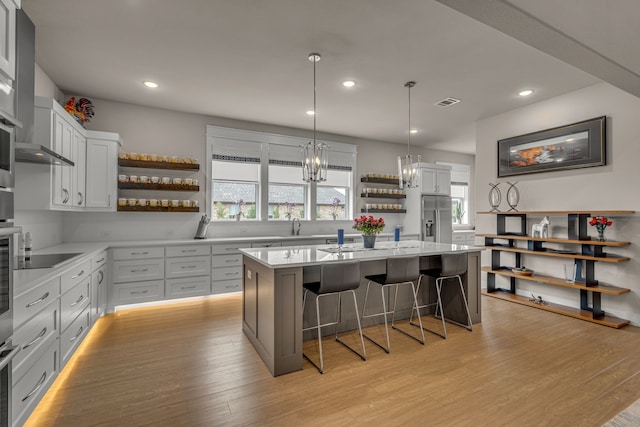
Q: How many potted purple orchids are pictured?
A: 3